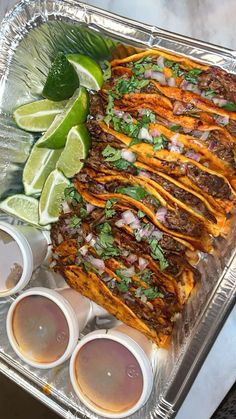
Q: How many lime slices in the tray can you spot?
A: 8